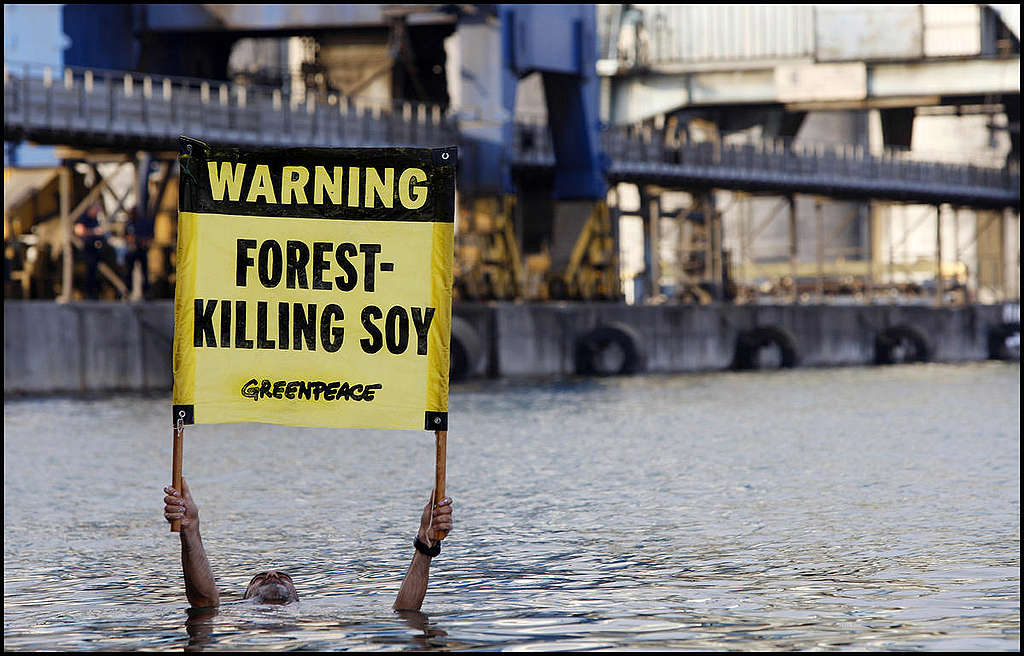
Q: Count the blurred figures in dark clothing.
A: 2